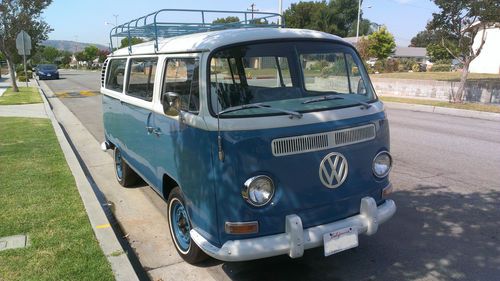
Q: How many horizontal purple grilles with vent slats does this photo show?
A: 0